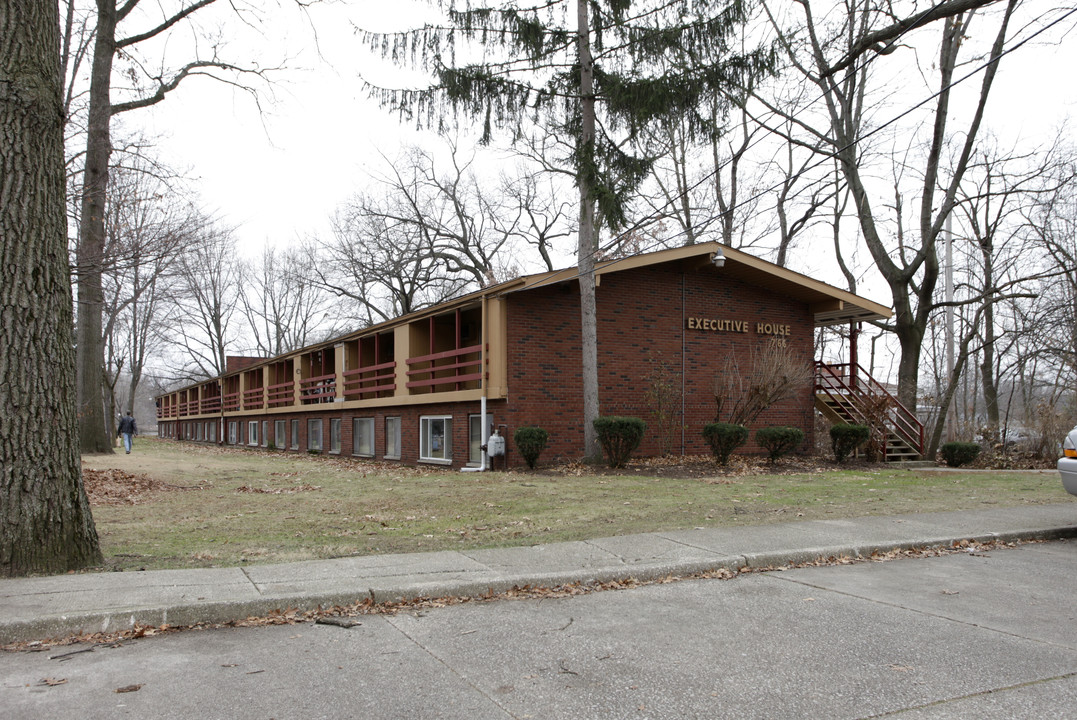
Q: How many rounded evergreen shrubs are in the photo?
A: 6